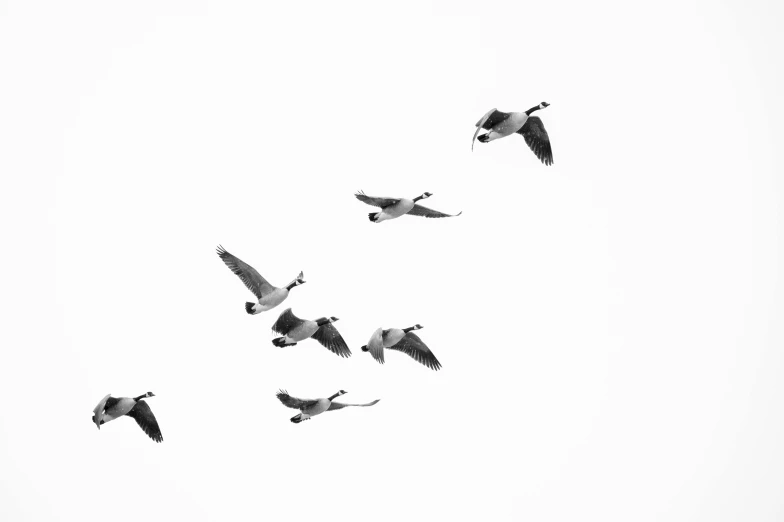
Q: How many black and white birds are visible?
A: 7